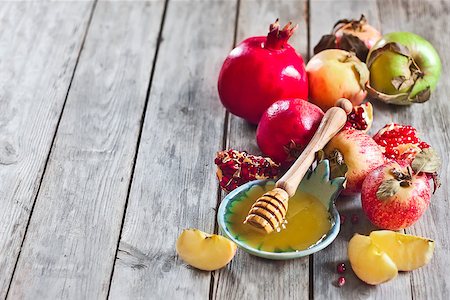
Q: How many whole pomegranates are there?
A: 2